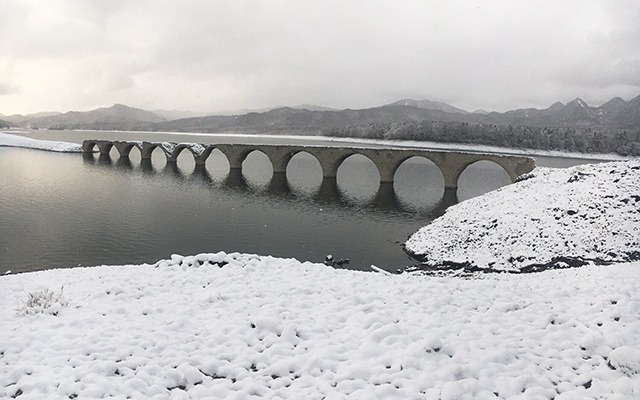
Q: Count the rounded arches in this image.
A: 11